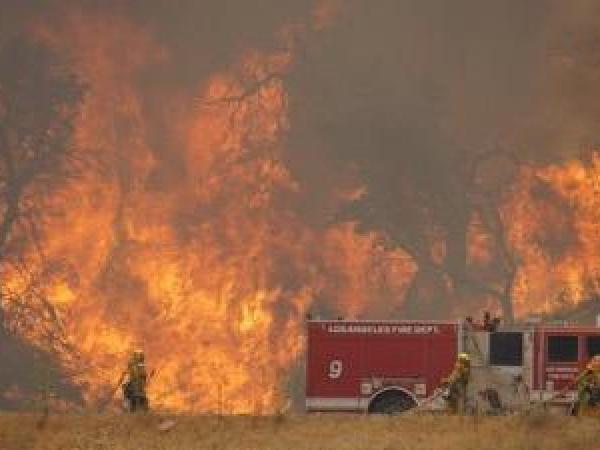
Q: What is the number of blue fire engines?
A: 0